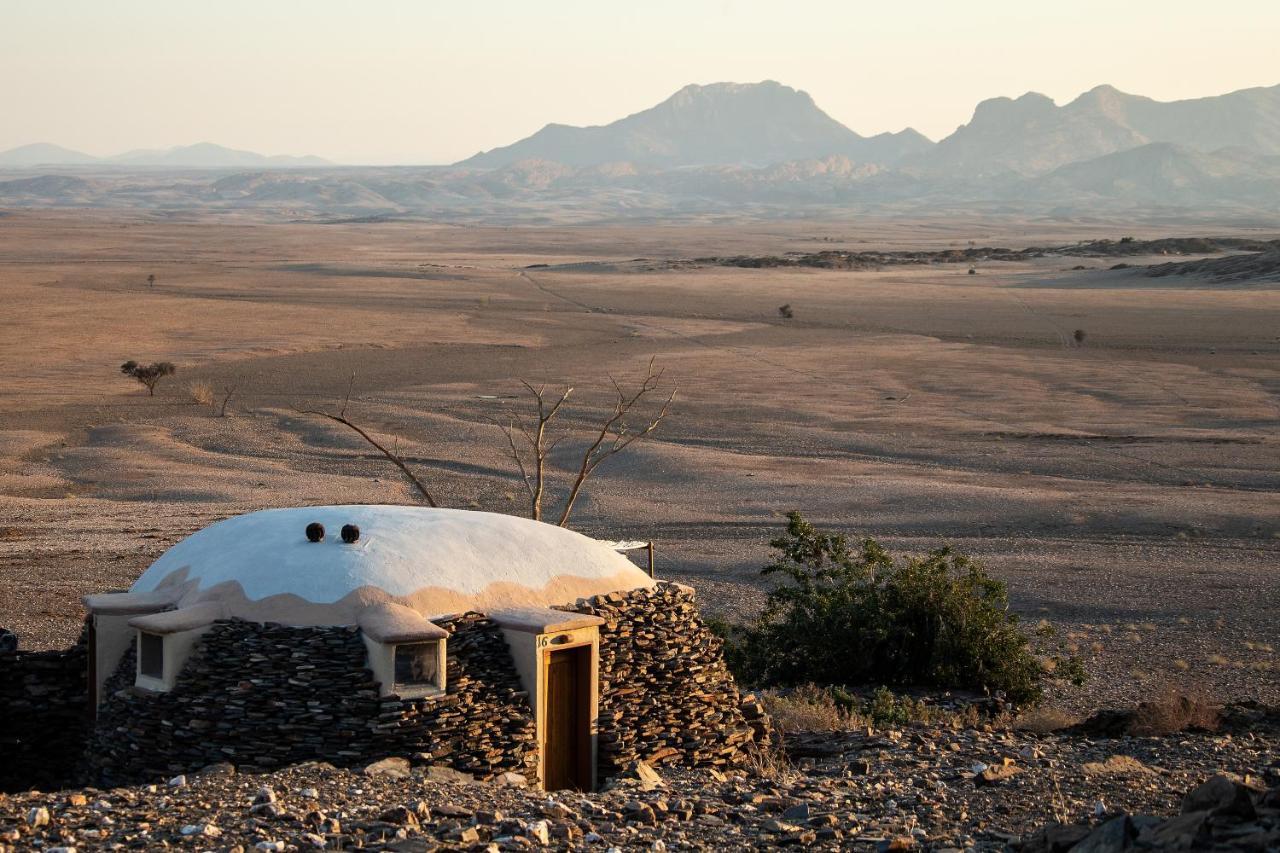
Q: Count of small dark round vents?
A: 2